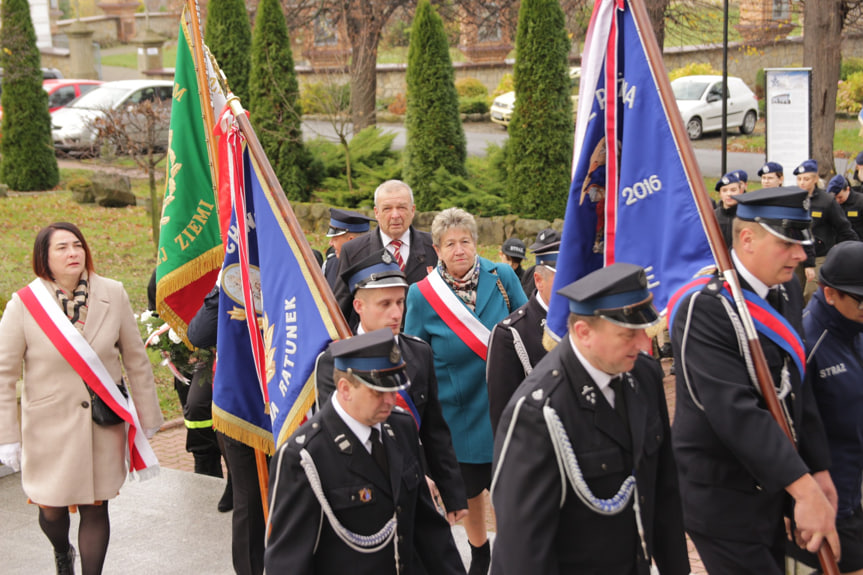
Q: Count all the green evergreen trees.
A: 5